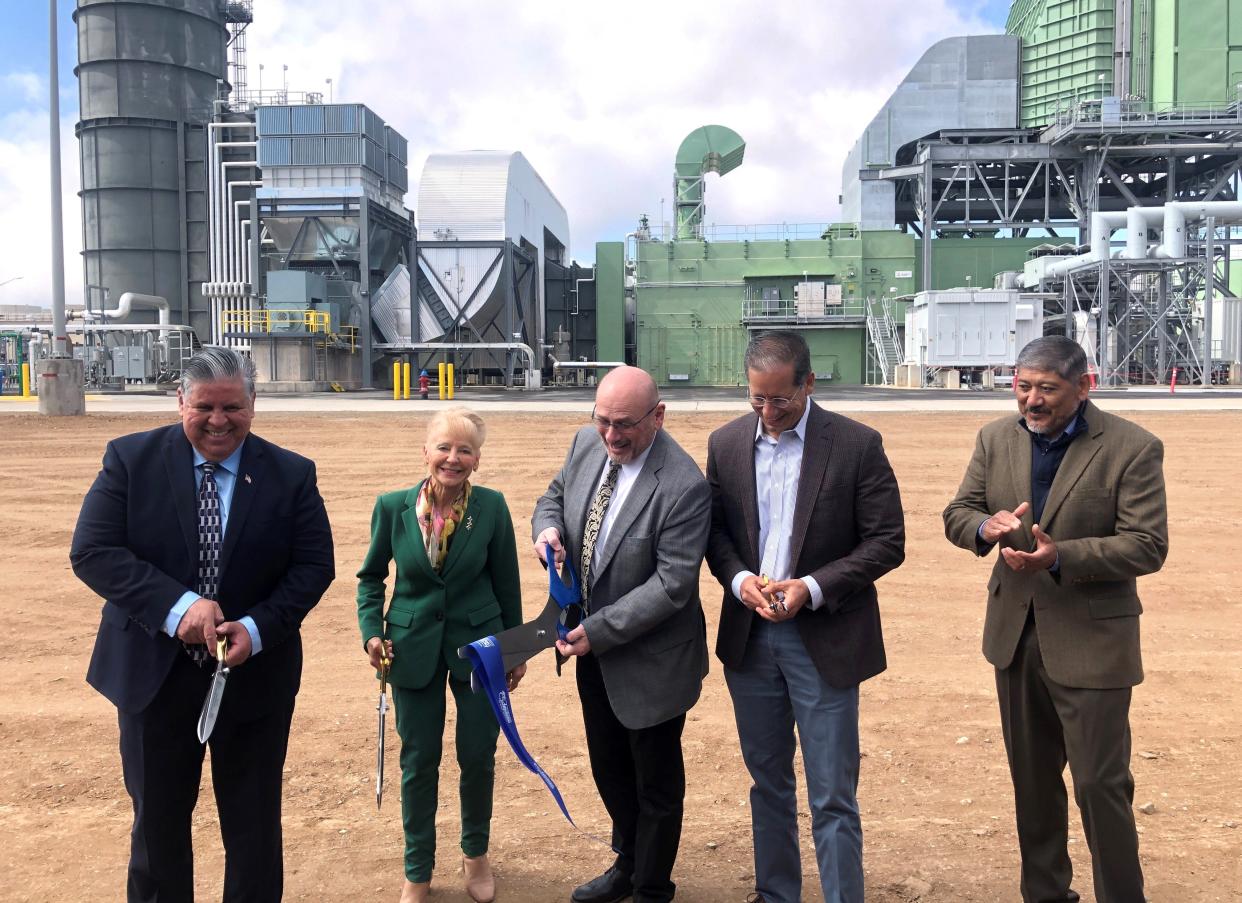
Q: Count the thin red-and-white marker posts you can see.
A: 3